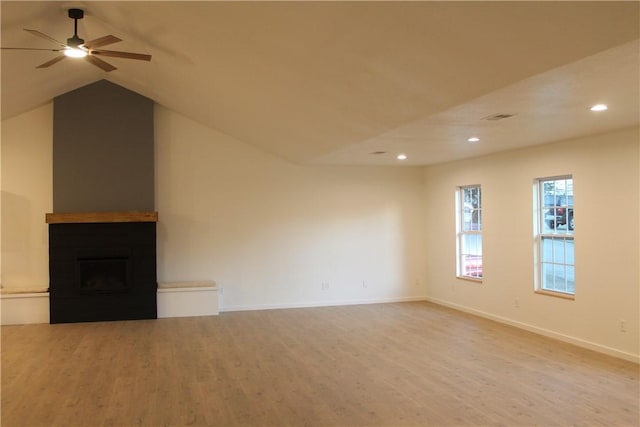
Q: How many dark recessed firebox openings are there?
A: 1